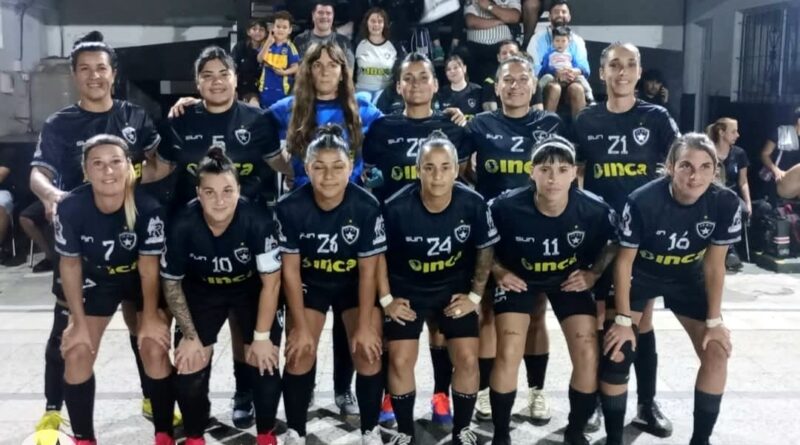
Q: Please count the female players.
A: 12